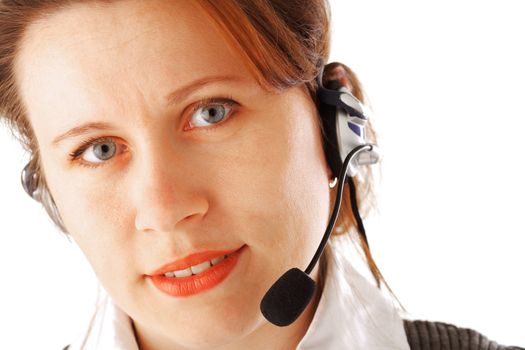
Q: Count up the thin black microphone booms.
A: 1